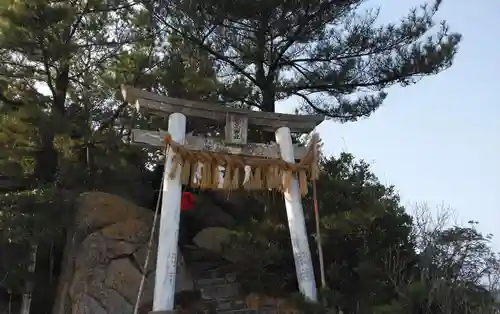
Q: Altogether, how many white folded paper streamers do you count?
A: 3